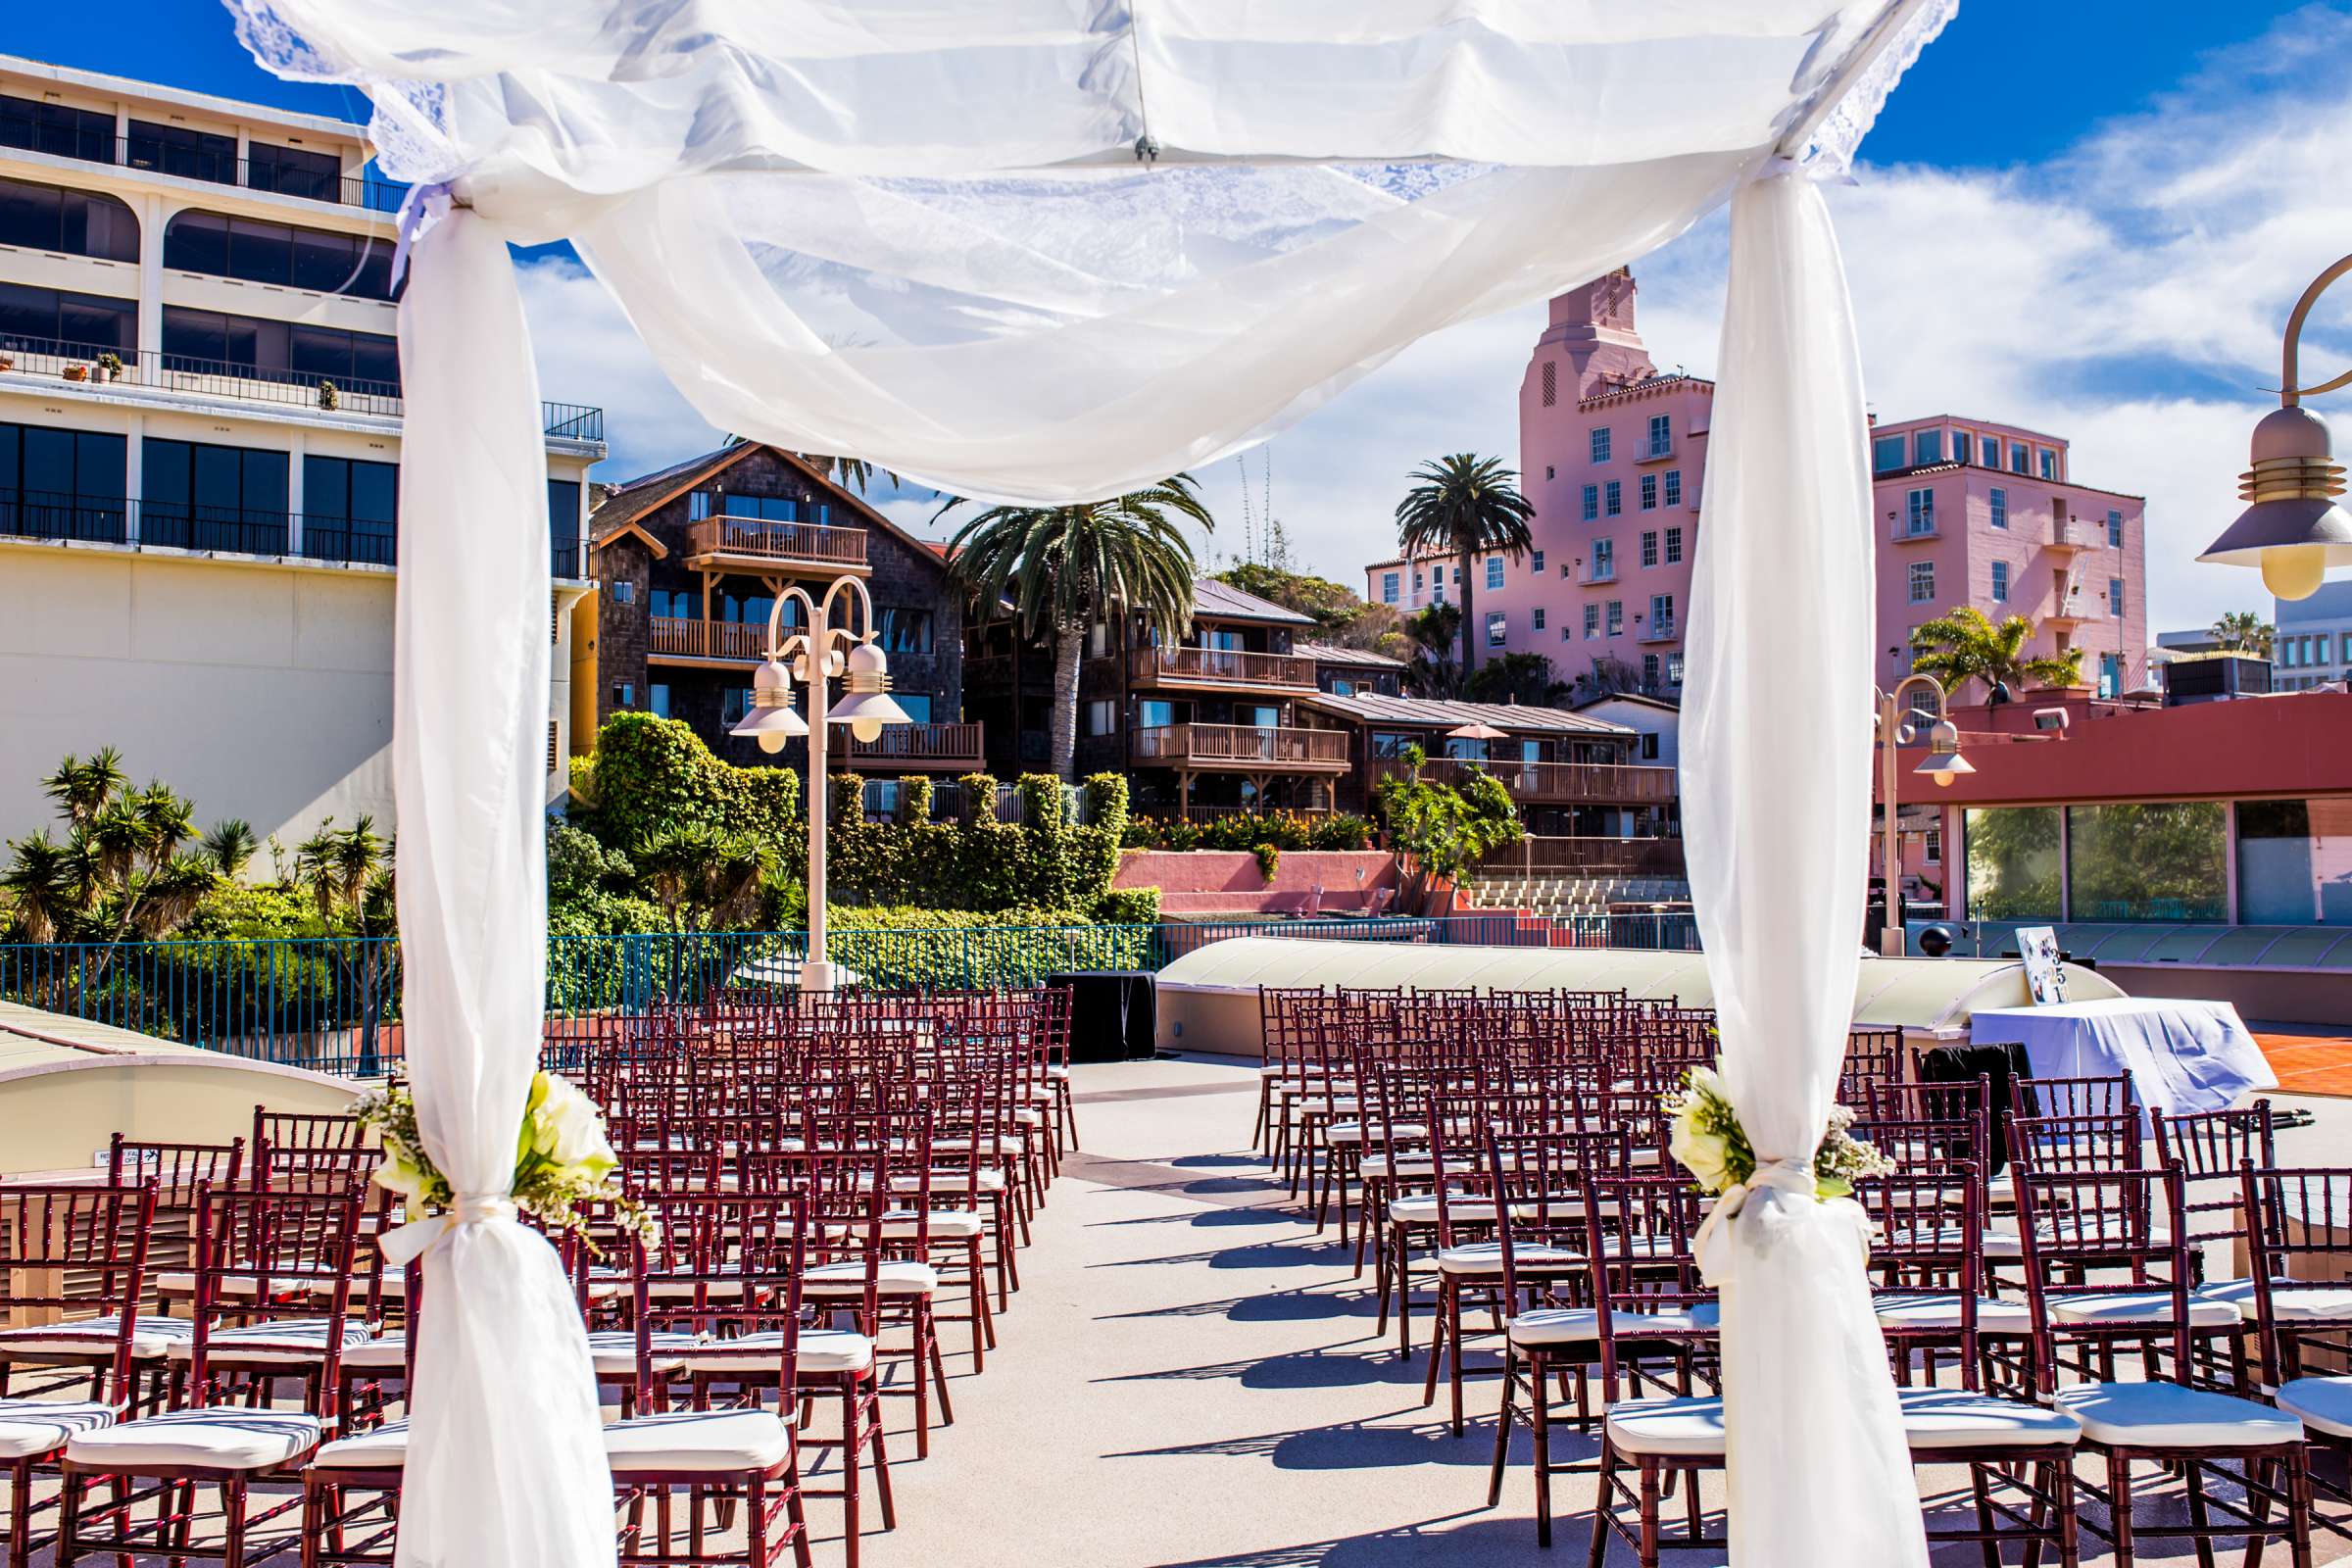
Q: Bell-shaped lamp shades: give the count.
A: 4